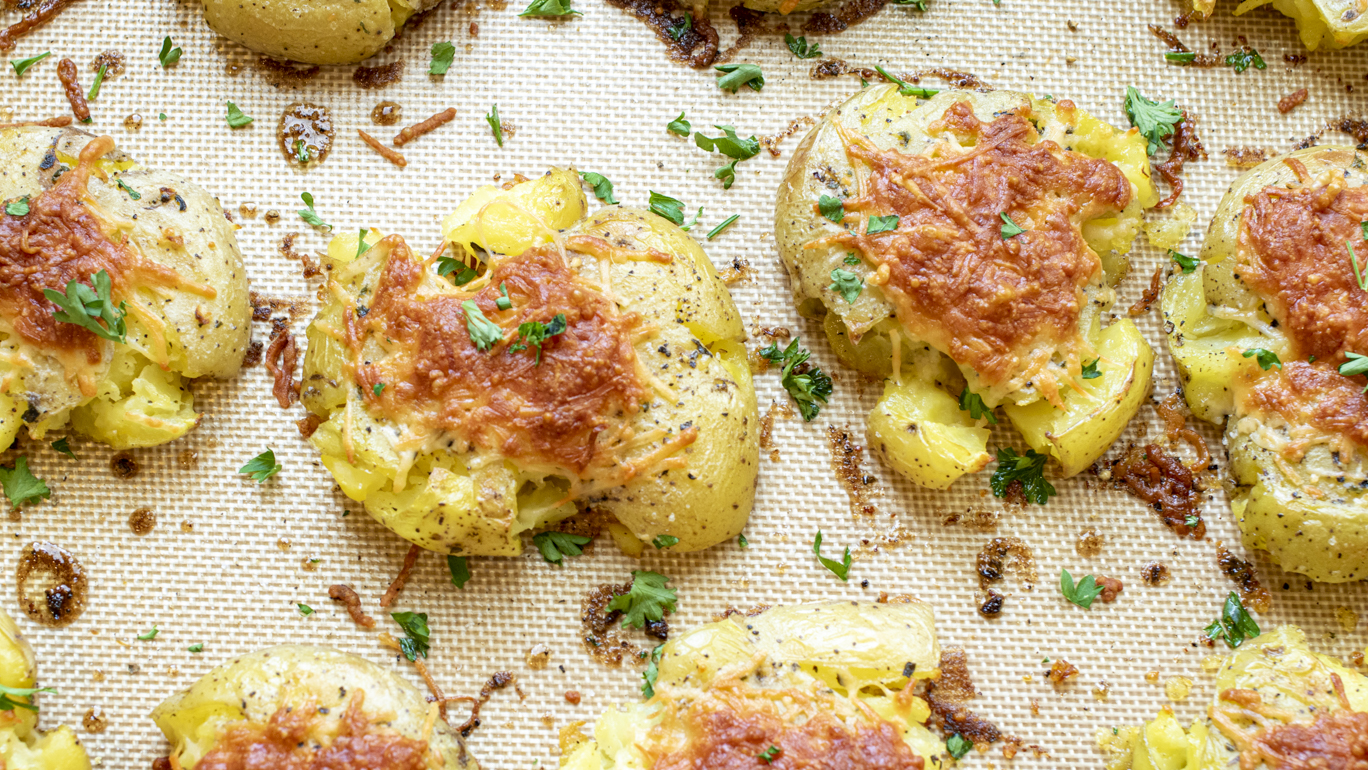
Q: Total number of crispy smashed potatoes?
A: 11